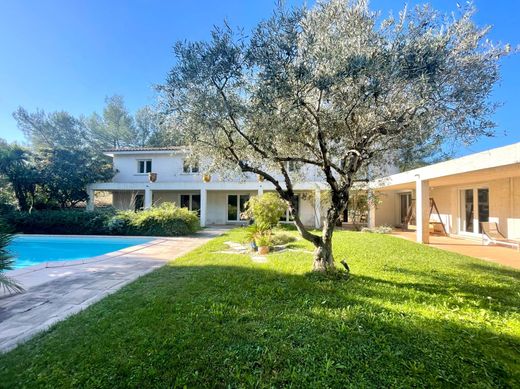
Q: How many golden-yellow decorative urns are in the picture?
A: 3